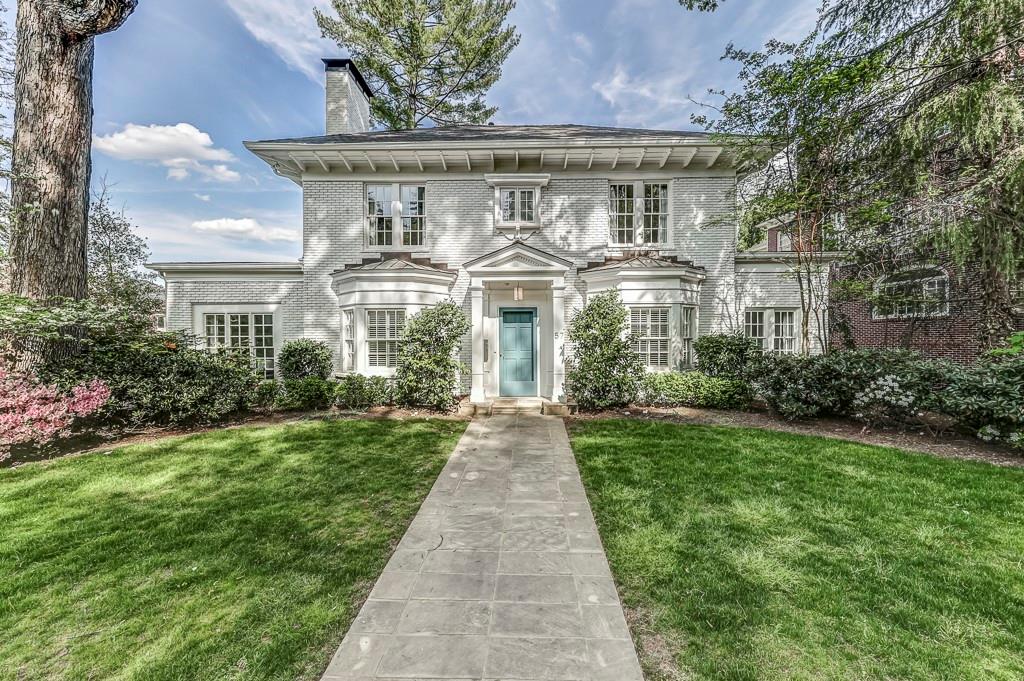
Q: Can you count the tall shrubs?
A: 2